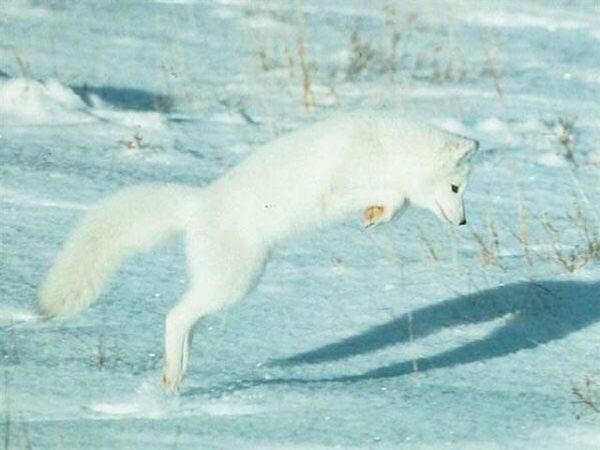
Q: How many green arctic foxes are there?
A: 0